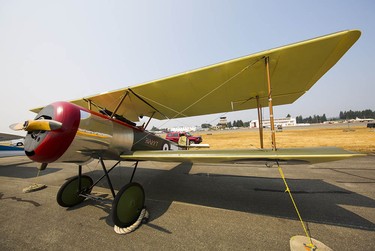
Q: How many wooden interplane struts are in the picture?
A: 2